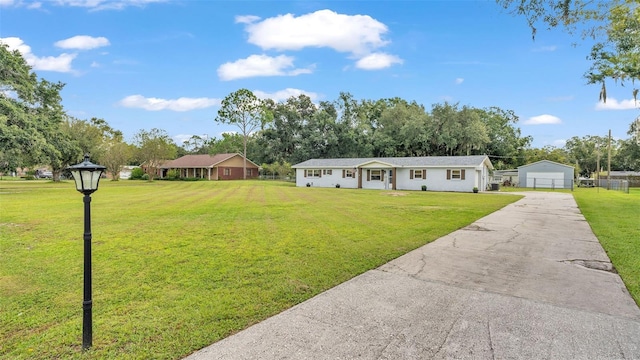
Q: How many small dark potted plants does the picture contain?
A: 4